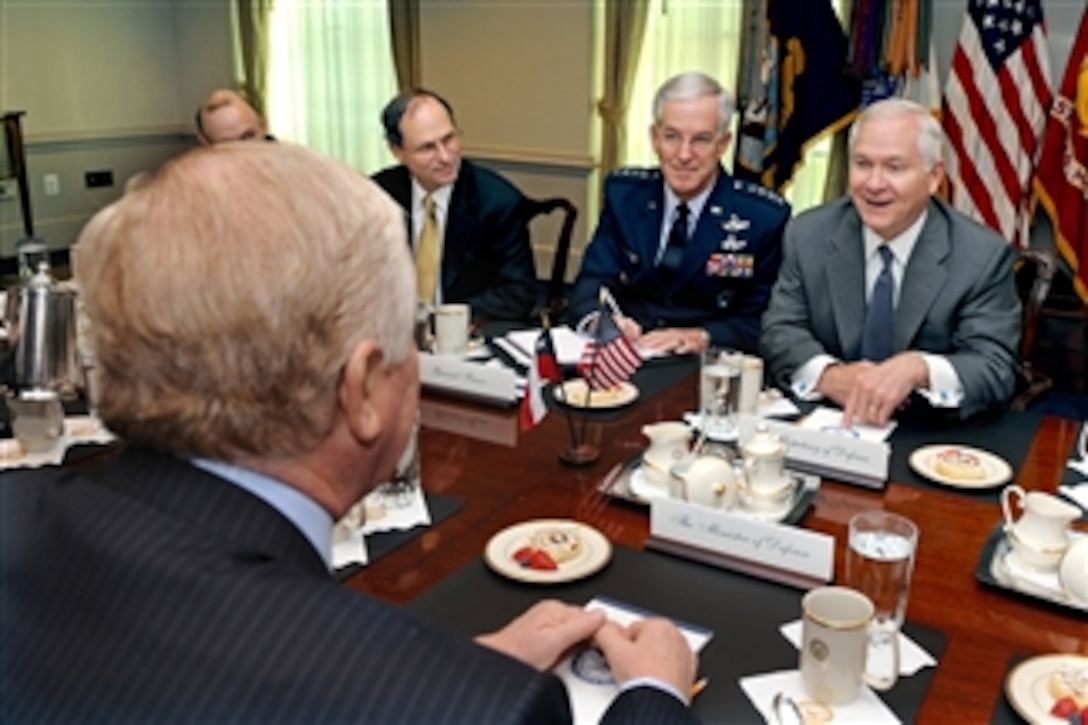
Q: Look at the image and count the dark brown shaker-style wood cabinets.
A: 0